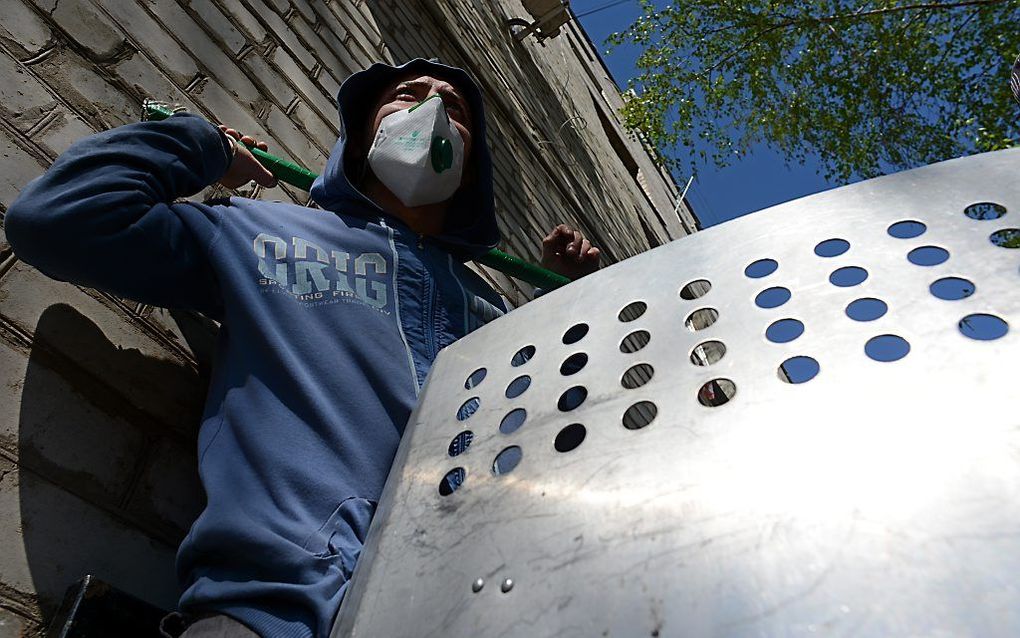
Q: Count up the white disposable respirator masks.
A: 1